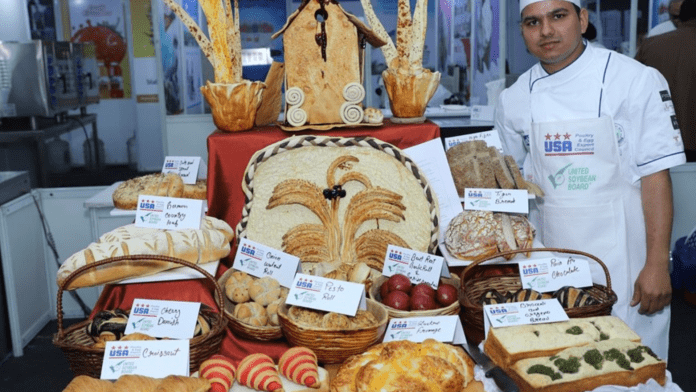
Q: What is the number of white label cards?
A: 12